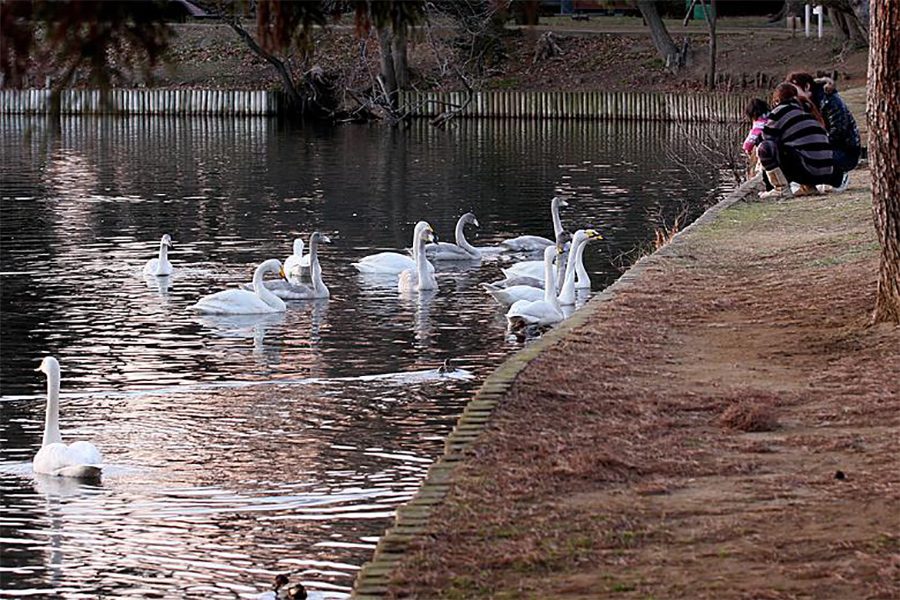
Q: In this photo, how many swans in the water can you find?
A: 13